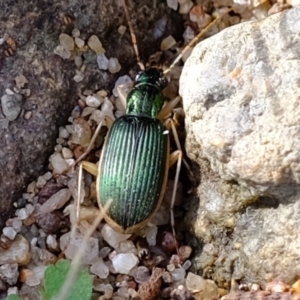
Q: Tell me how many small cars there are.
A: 0